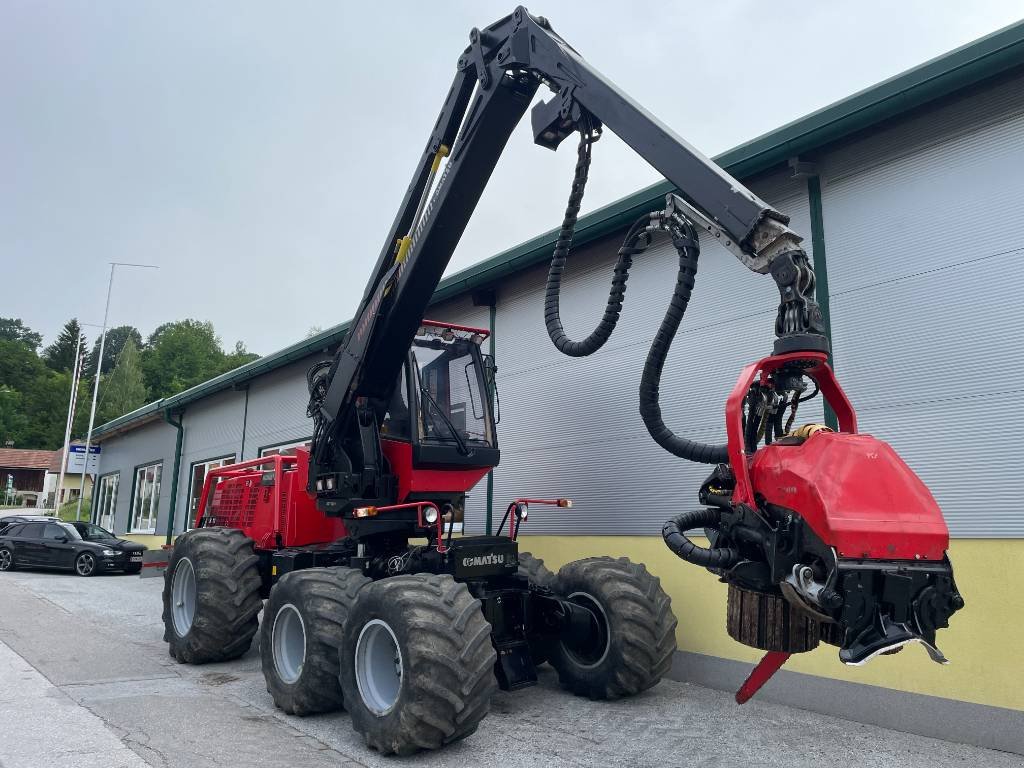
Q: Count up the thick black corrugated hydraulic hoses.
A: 3